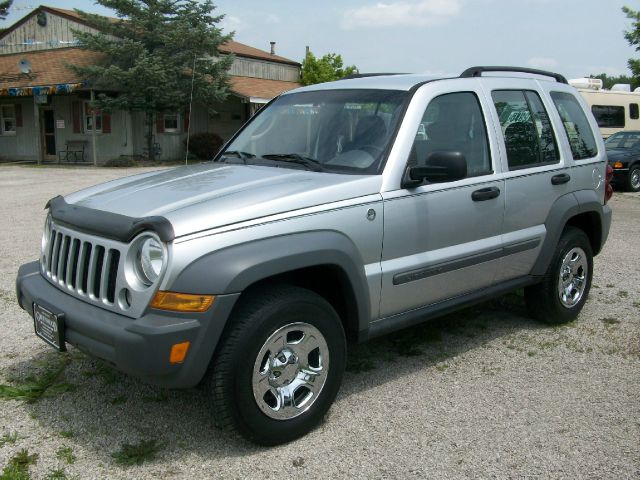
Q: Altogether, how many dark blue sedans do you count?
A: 1